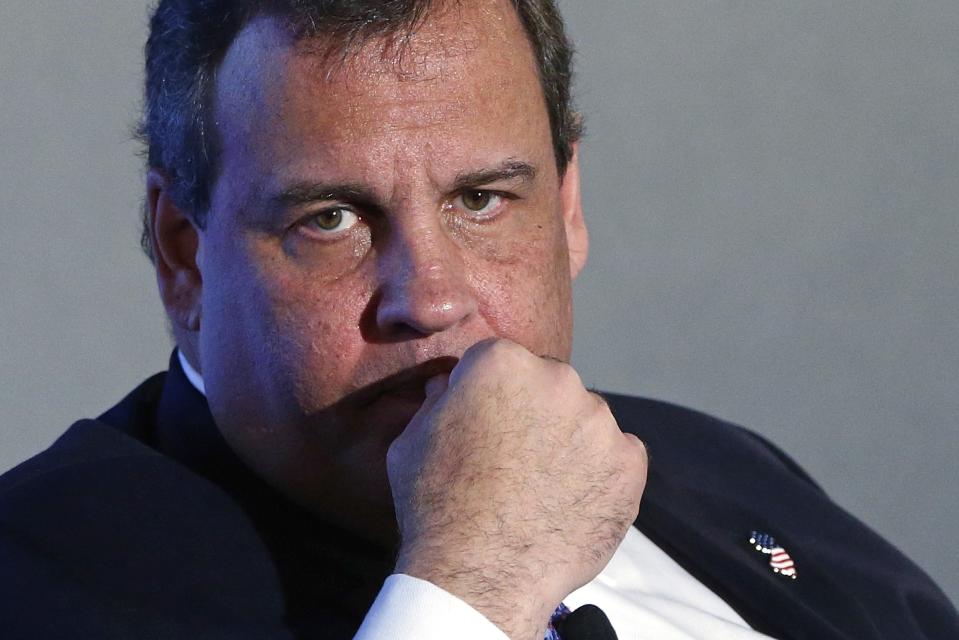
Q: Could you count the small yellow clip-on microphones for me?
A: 0